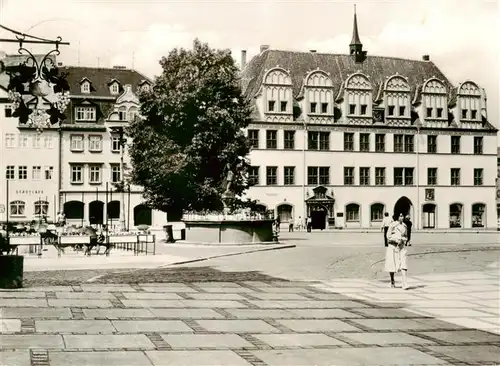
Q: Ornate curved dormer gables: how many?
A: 6